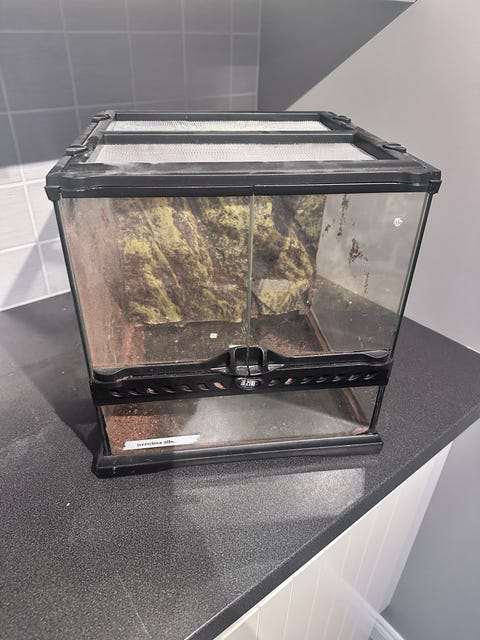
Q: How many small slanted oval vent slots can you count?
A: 14